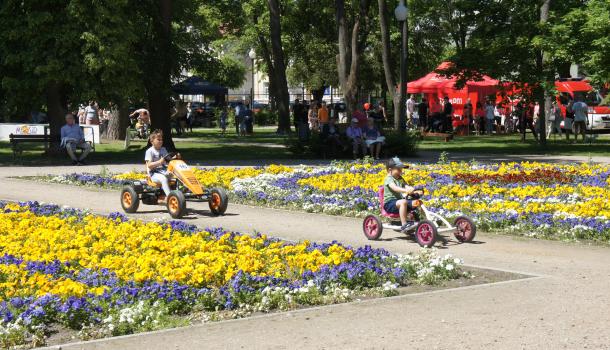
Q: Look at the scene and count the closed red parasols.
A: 0